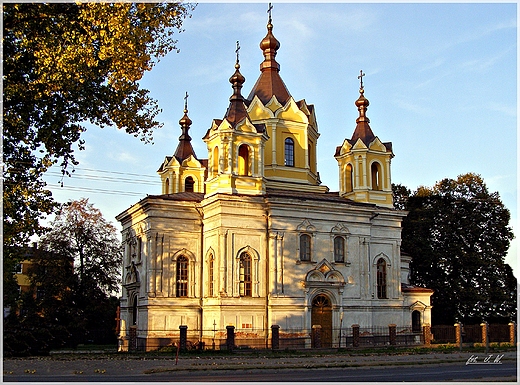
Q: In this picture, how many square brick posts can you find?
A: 11